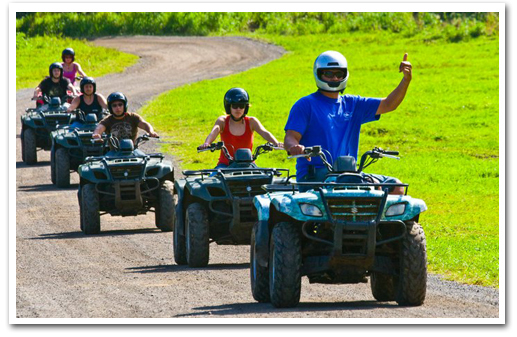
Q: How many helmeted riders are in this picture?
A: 6